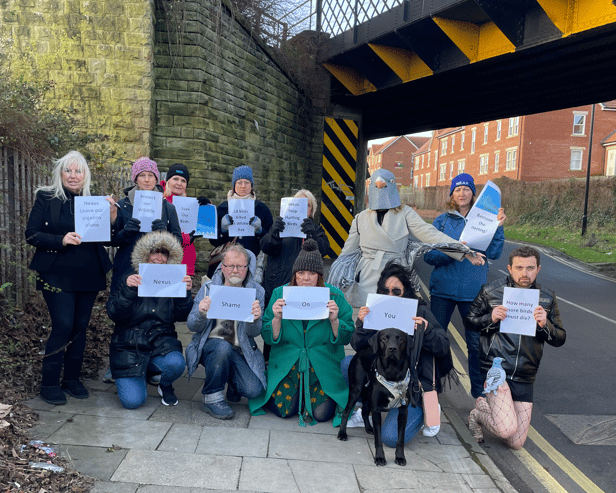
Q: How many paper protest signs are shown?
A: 11